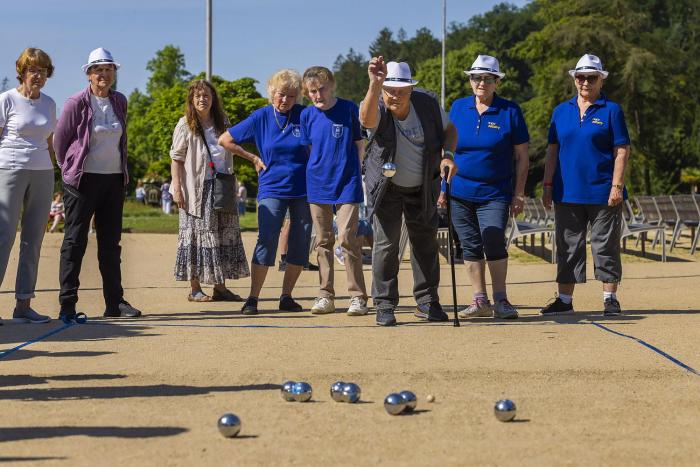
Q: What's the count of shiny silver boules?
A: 9